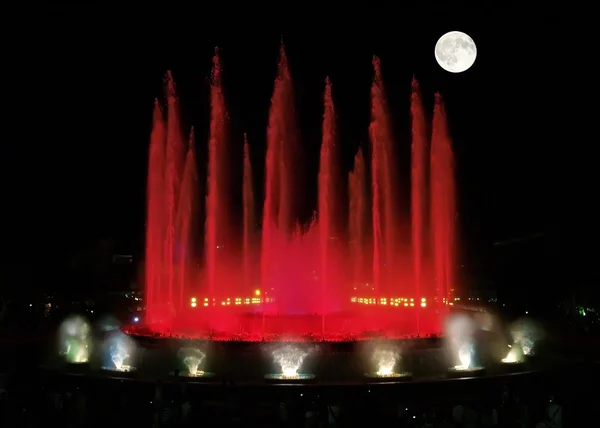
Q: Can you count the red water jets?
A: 11